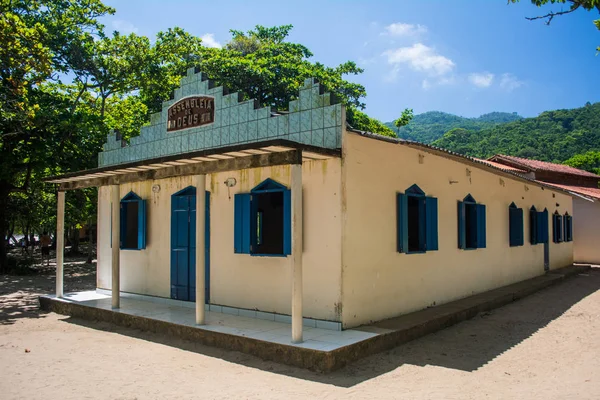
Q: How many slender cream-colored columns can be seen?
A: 4